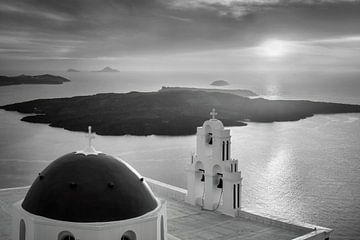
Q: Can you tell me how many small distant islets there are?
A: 3